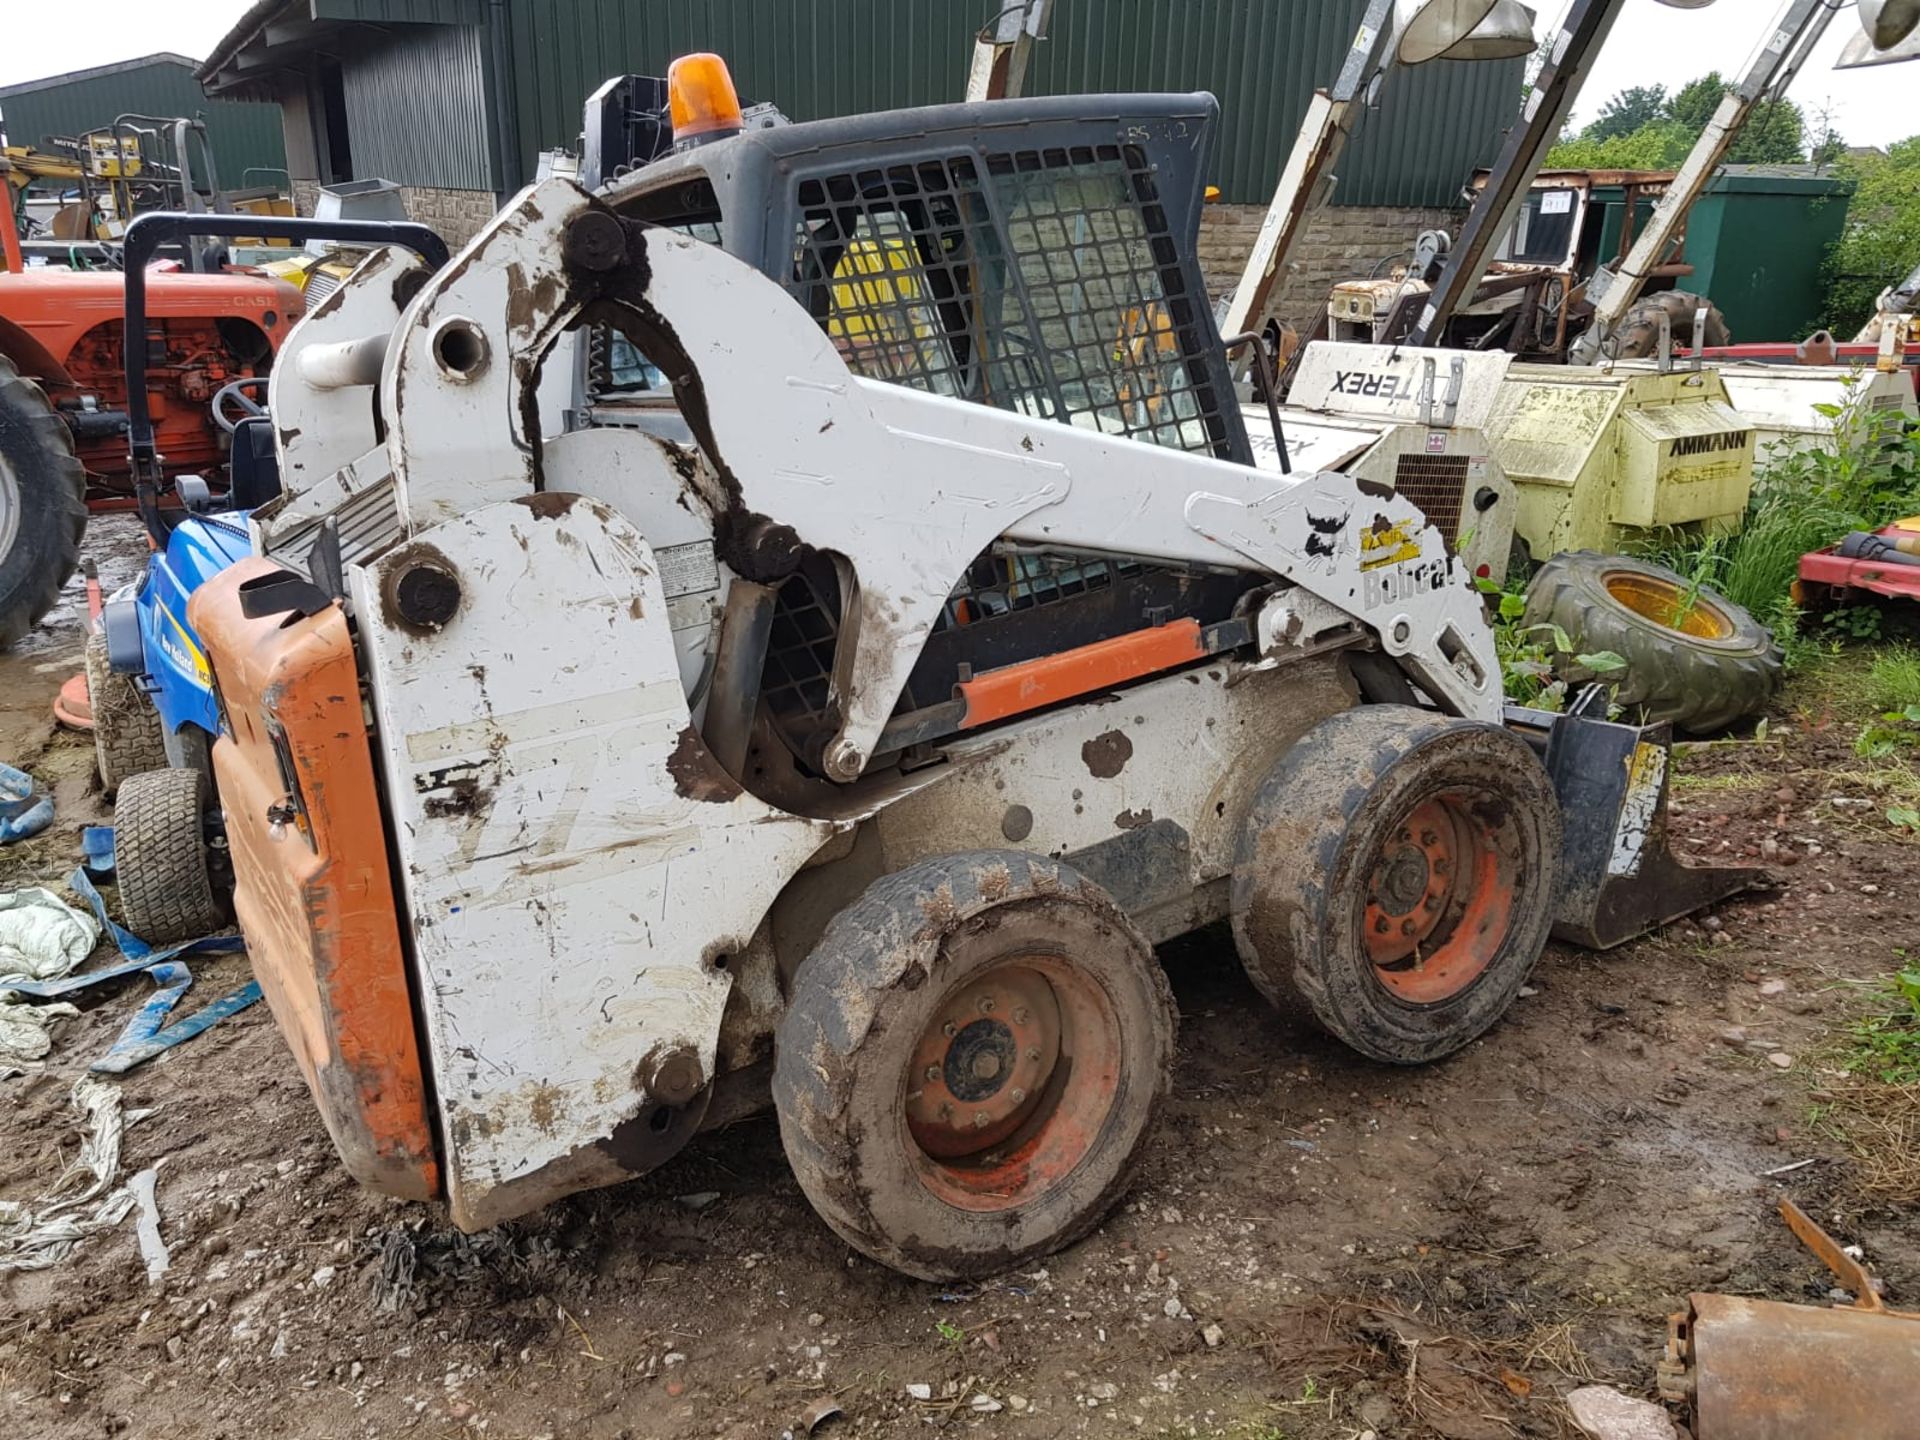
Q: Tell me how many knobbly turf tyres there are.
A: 2